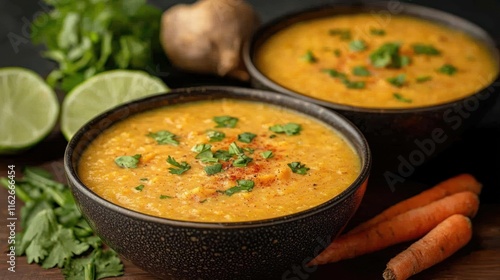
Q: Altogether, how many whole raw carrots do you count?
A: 3